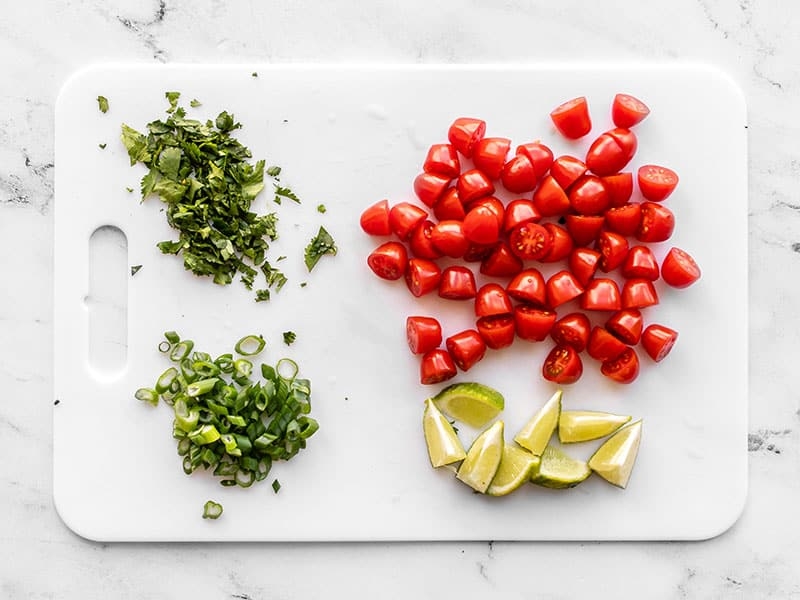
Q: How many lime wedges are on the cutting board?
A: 8